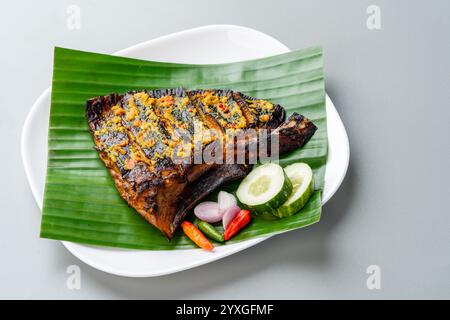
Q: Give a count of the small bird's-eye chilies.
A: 3